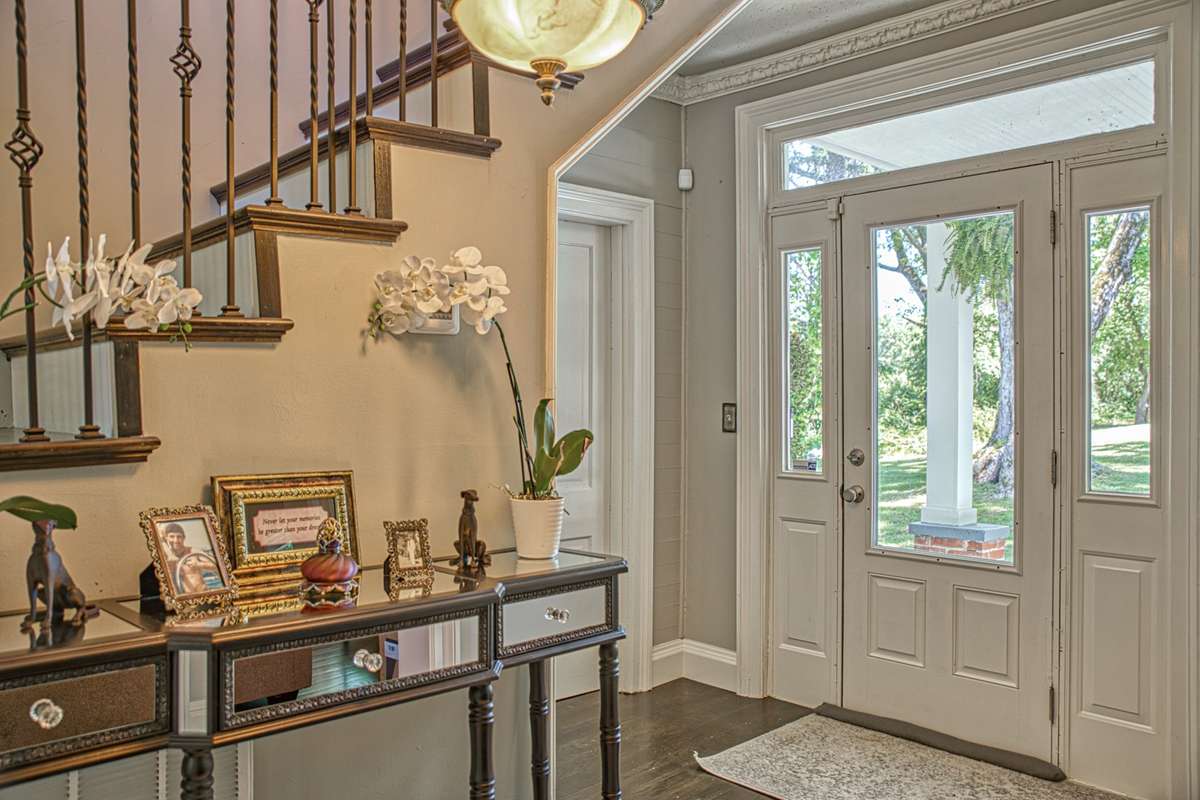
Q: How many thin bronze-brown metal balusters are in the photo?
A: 12